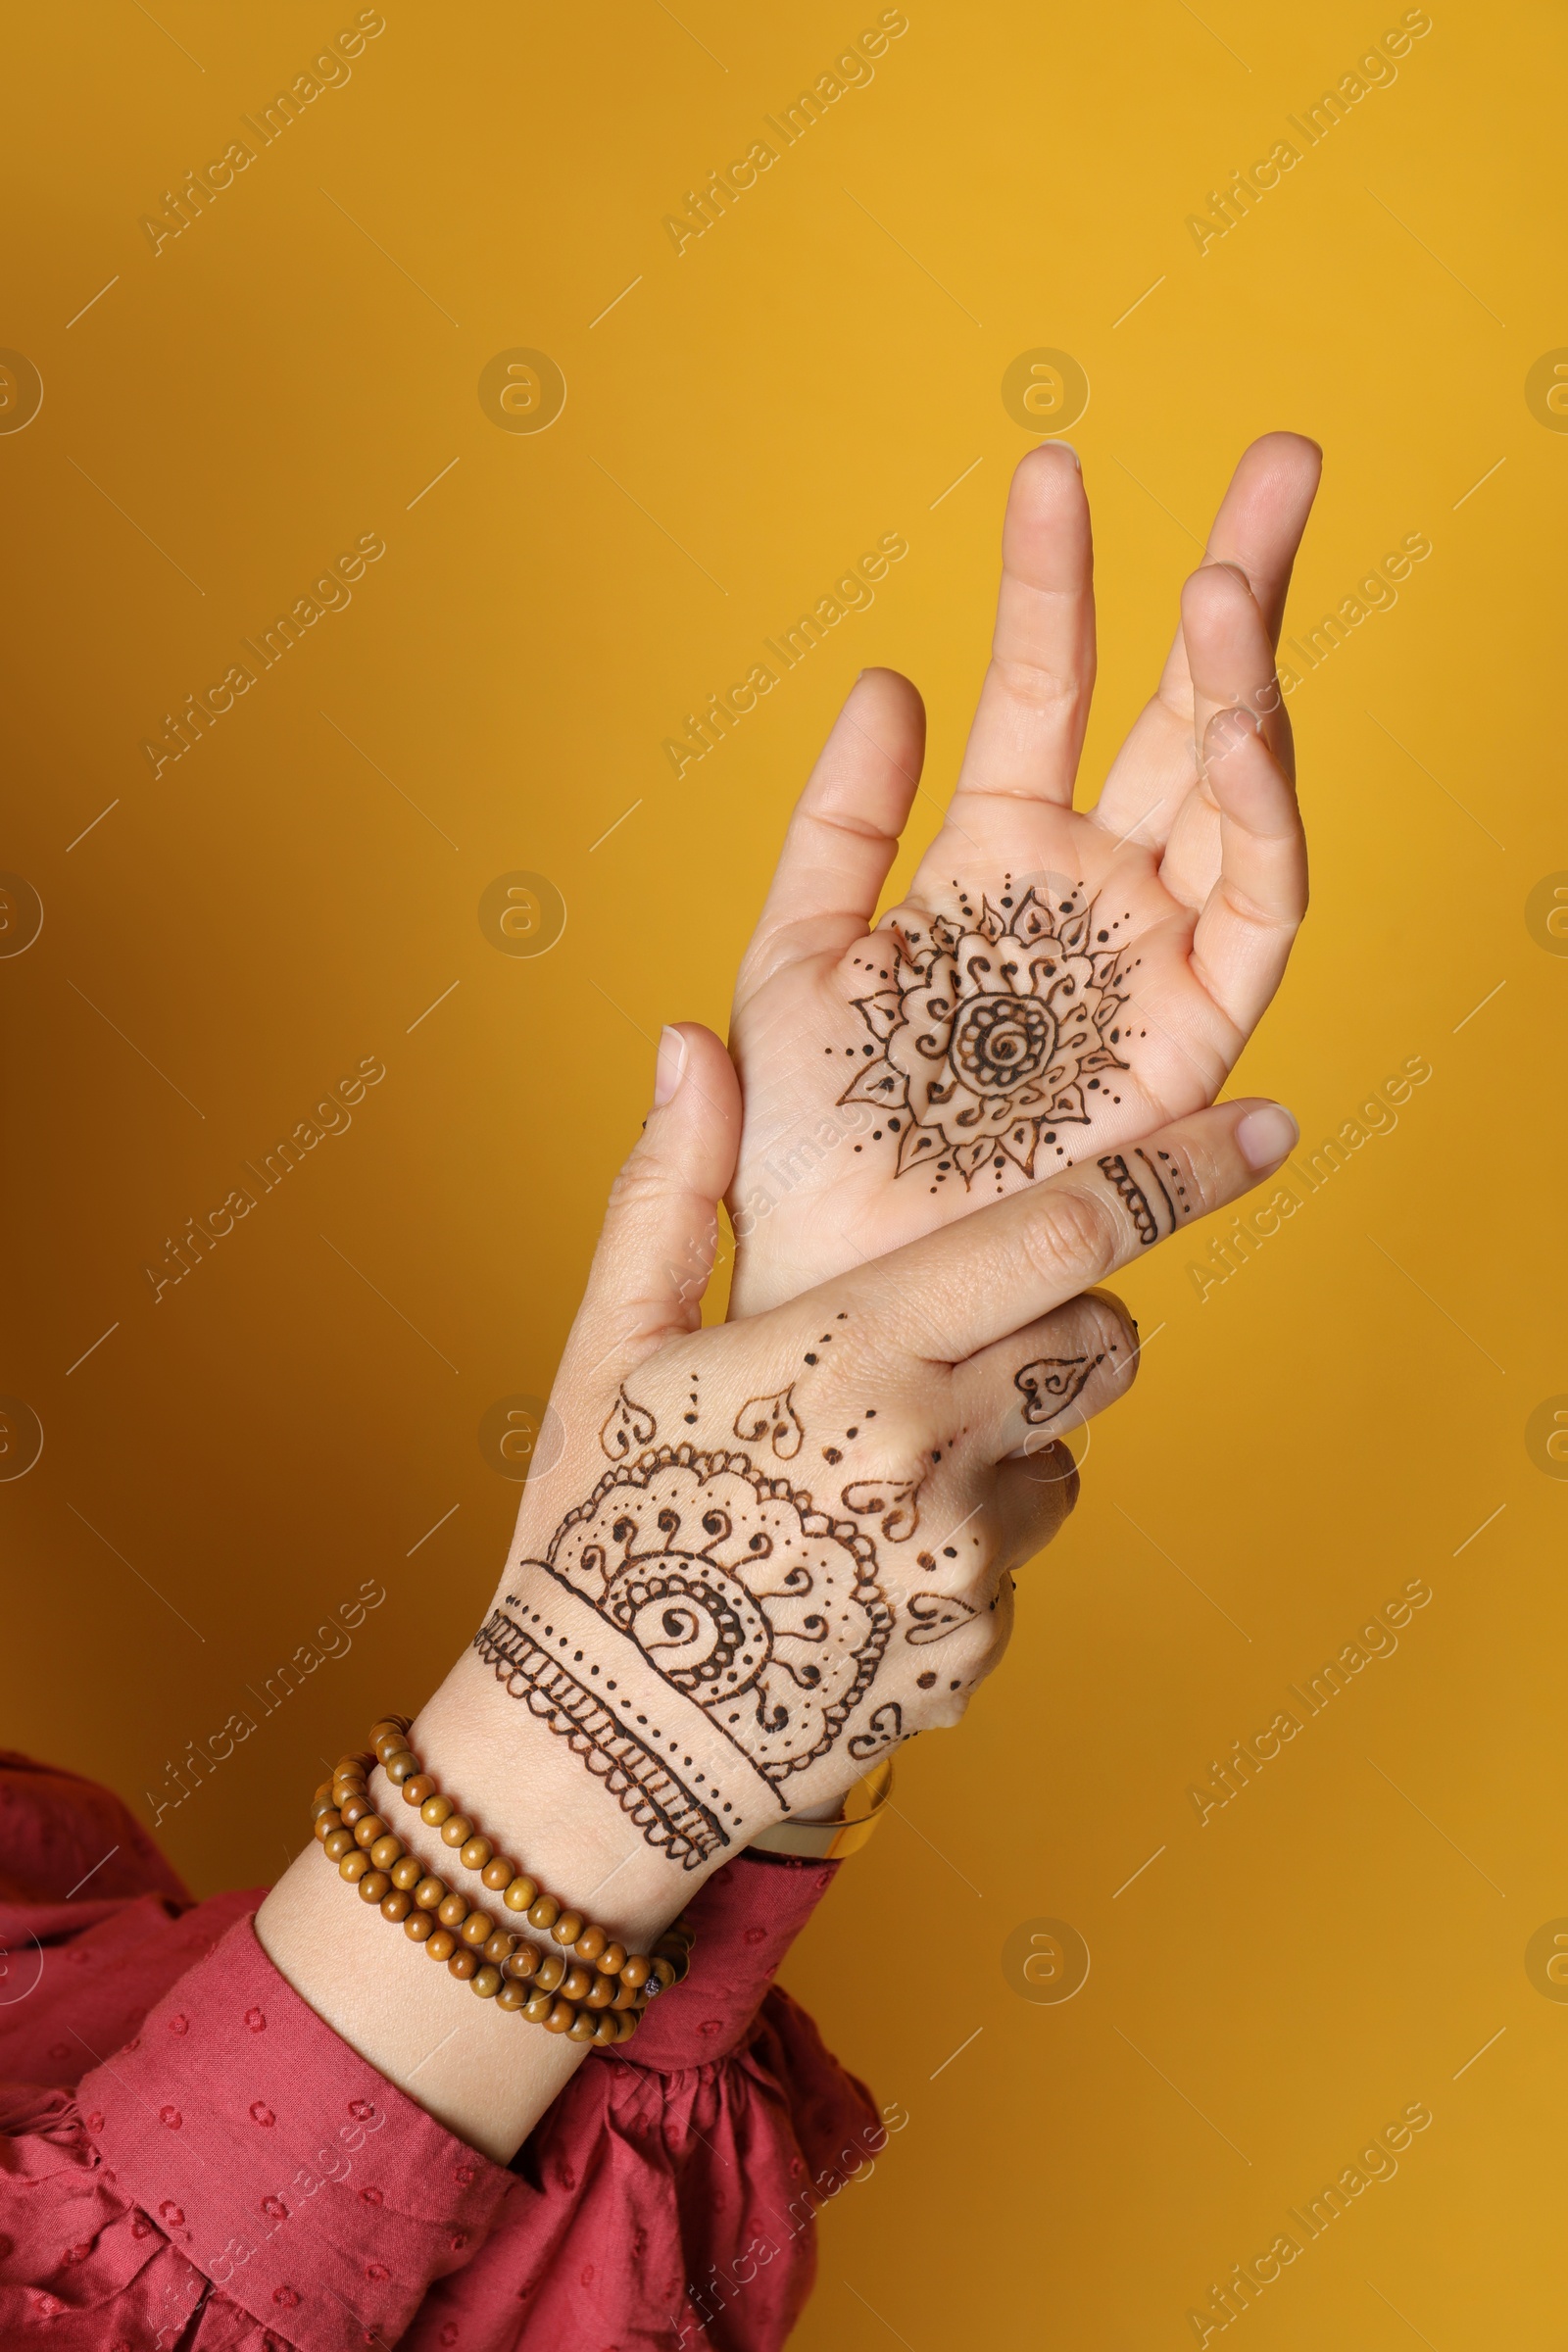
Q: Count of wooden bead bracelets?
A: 3